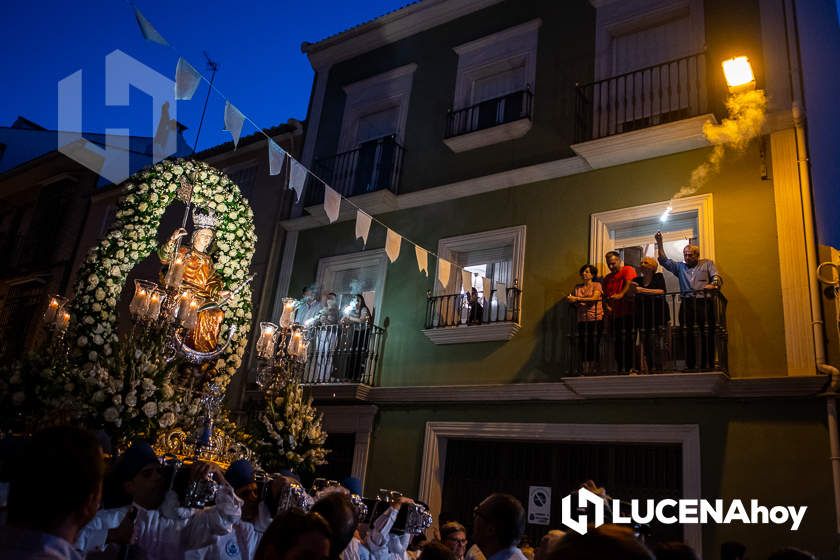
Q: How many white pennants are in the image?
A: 13